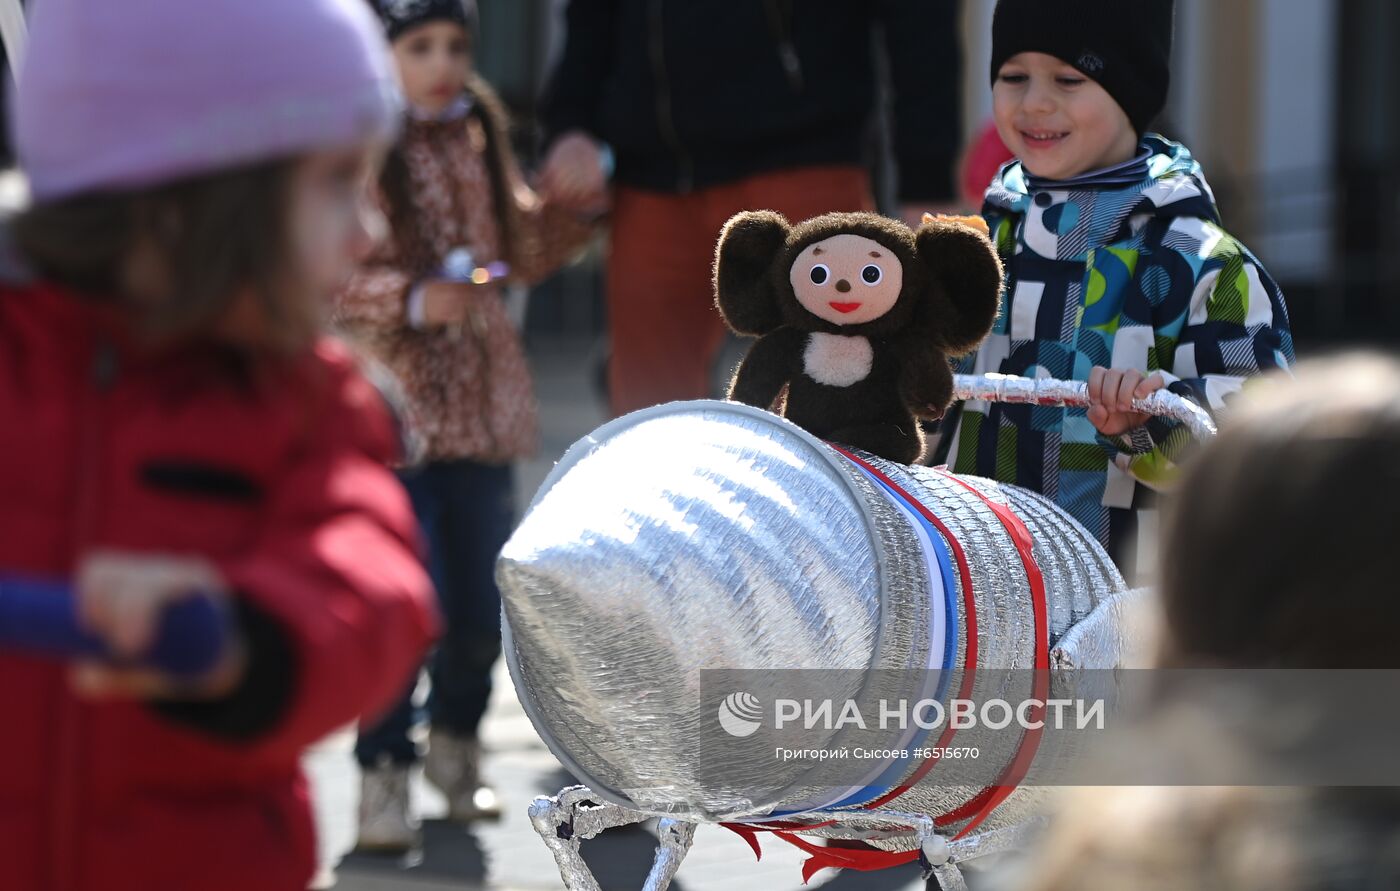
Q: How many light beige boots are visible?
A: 2